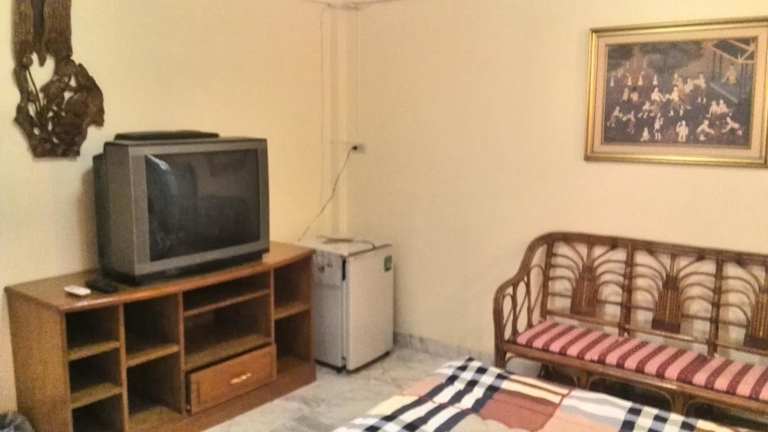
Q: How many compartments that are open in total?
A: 9